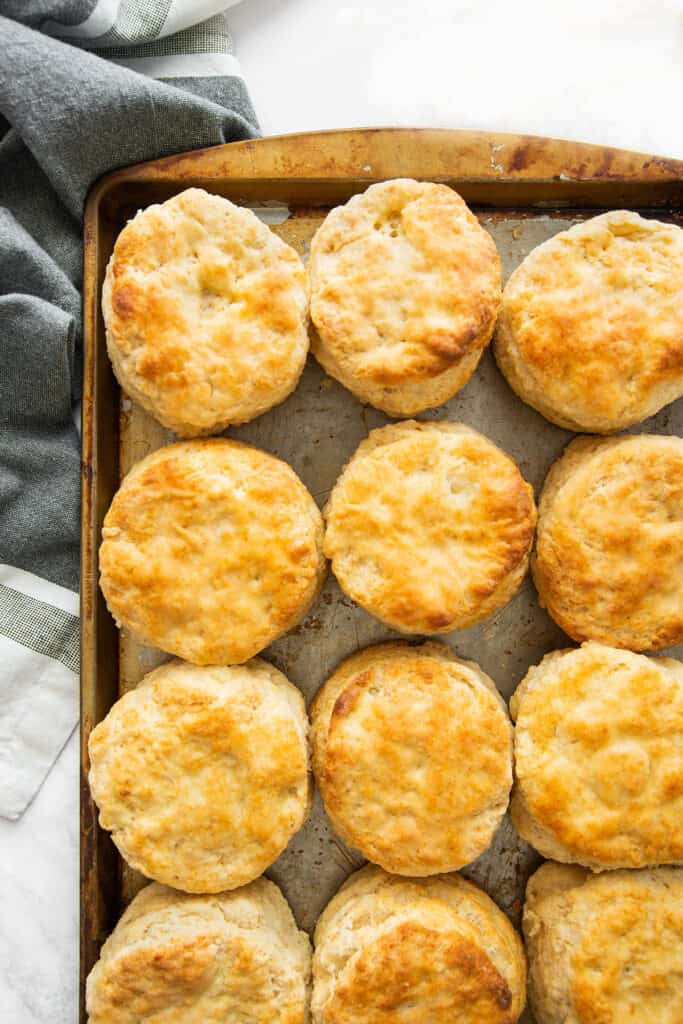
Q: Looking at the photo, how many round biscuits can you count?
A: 12